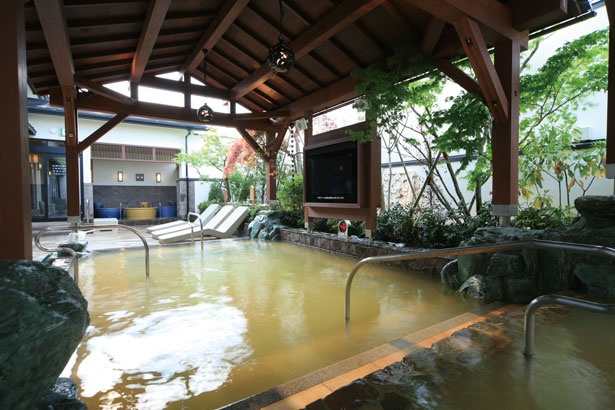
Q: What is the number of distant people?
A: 0